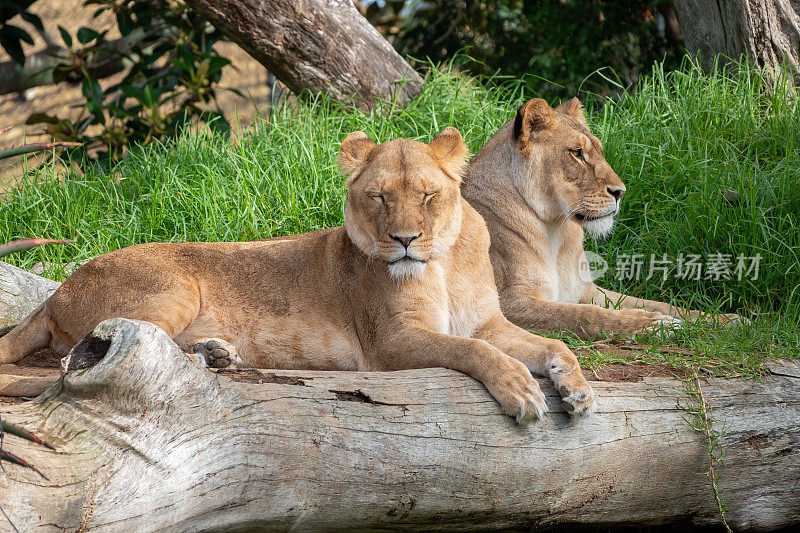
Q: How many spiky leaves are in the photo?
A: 4